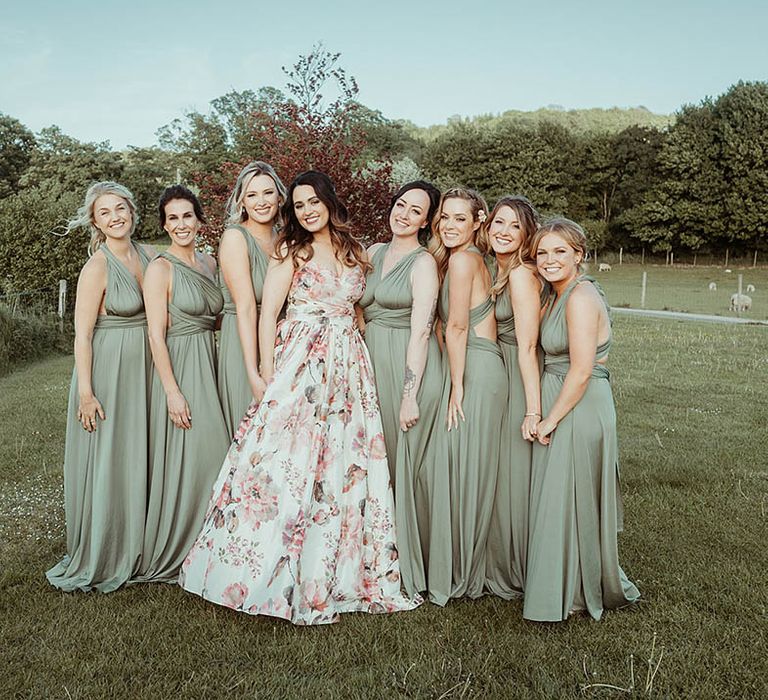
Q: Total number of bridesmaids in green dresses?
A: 7